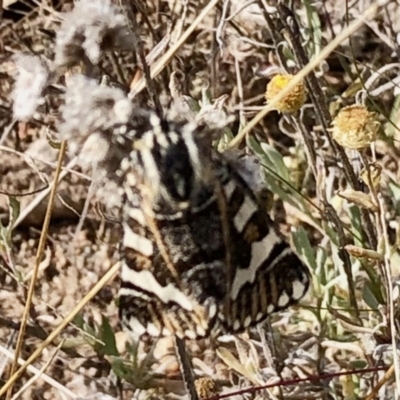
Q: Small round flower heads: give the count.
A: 2